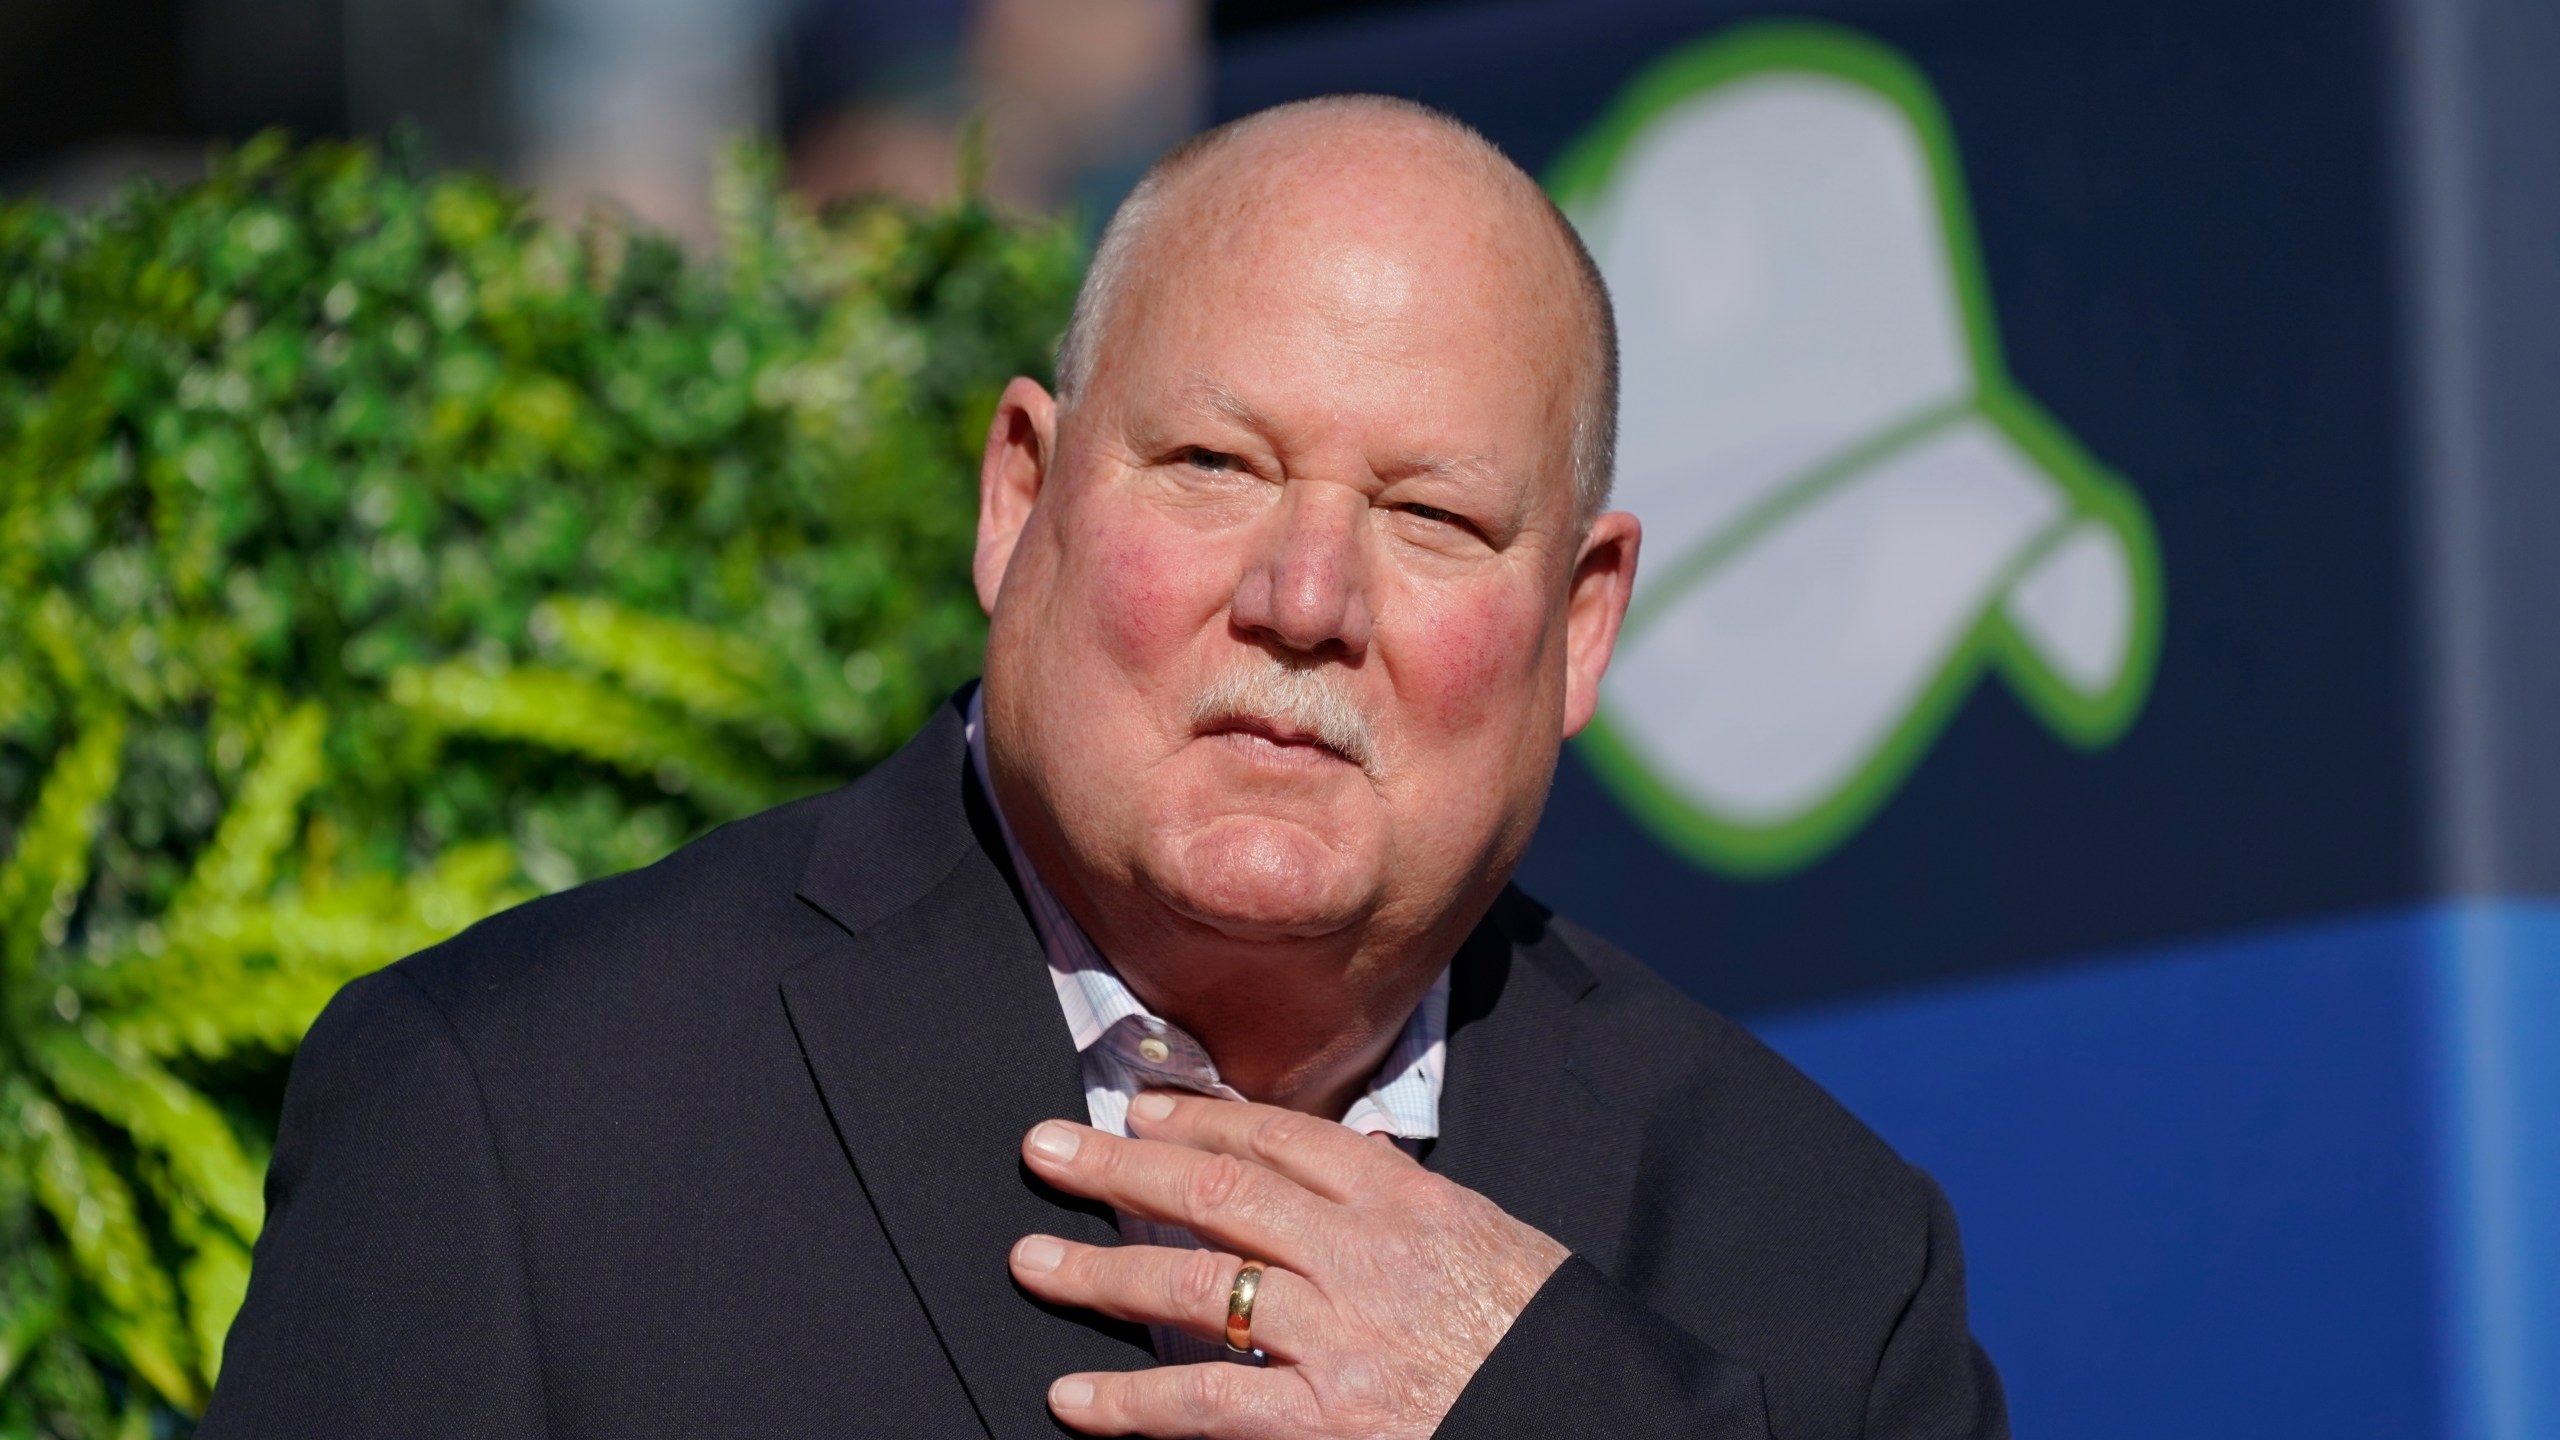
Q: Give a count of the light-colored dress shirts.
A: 1